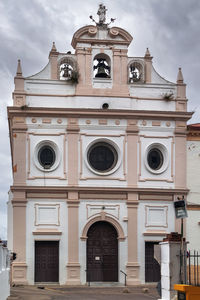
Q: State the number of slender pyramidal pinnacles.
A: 4